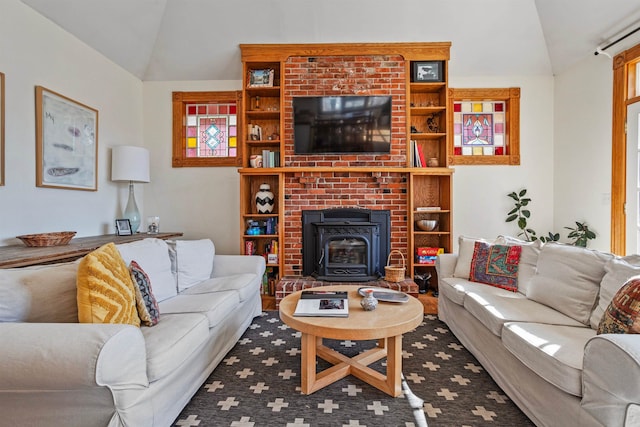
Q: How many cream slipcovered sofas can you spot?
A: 2